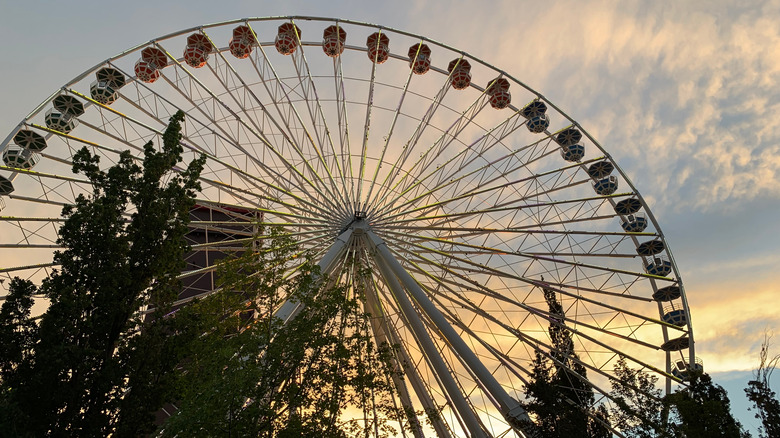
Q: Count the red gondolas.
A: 9